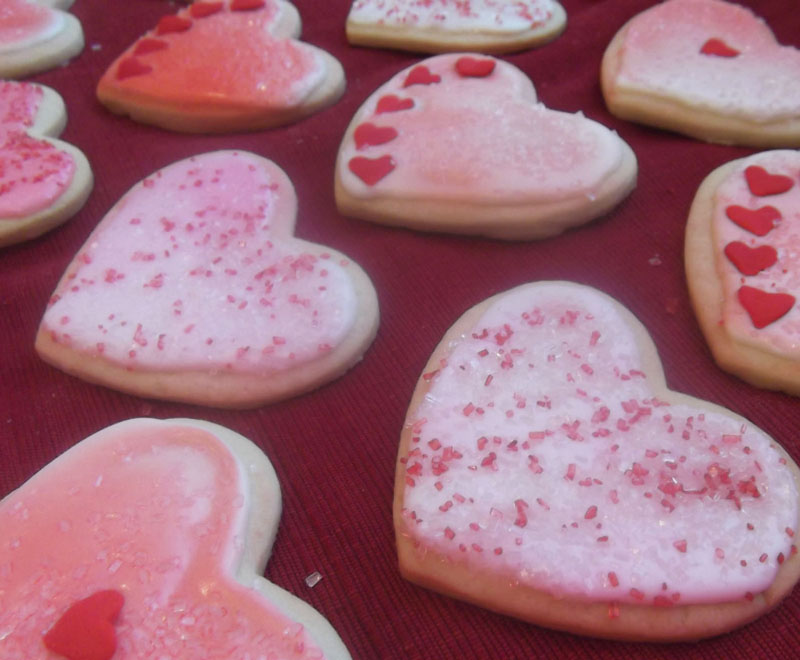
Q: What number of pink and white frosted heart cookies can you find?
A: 10